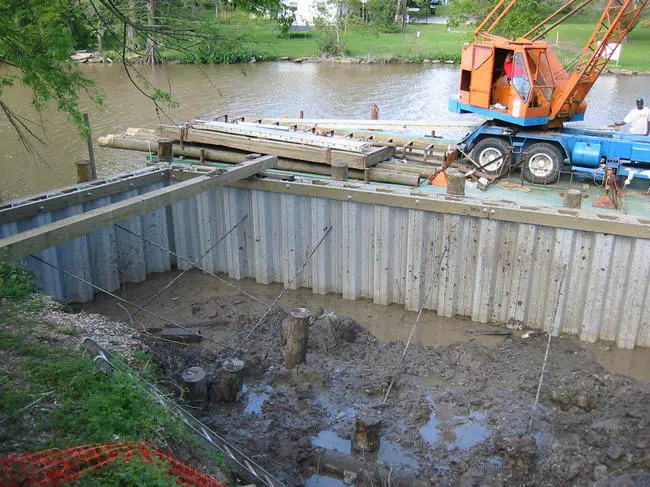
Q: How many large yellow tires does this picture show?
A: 0